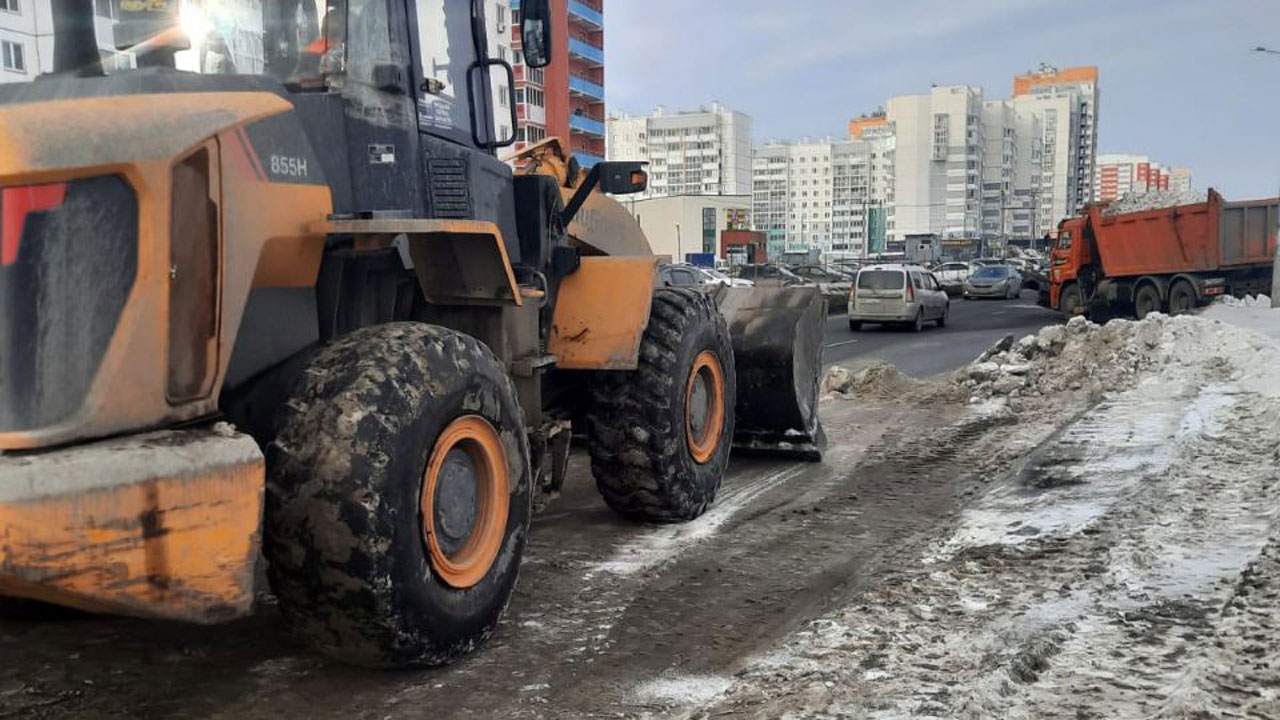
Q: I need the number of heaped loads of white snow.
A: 1